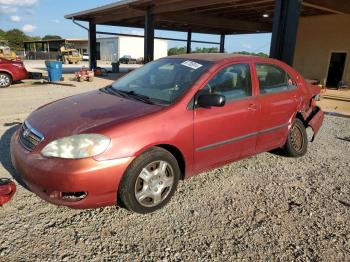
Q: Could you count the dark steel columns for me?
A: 5